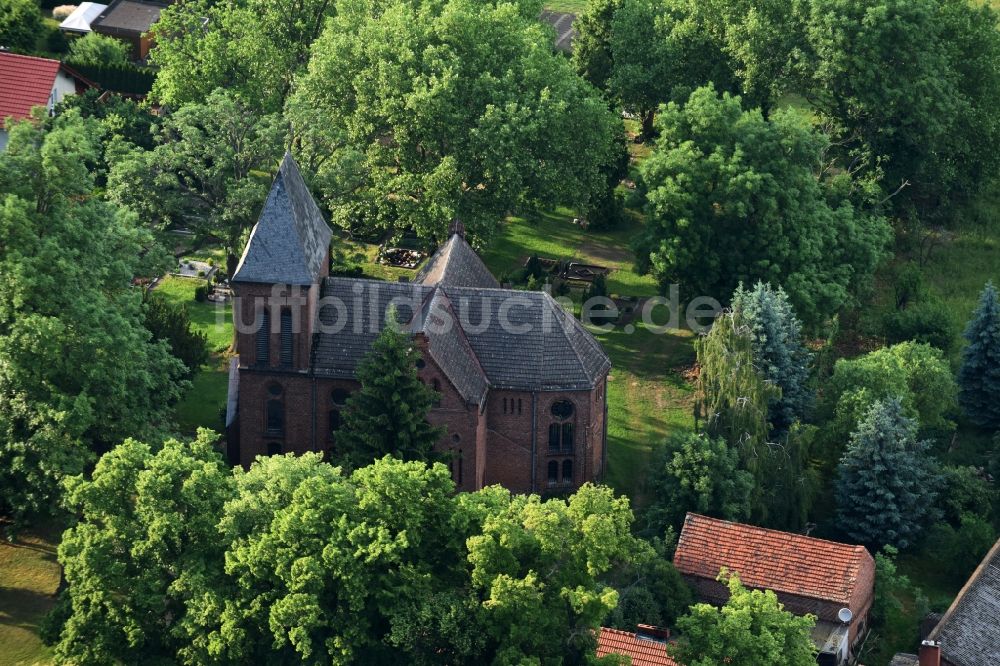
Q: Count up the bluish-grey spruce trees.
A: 3